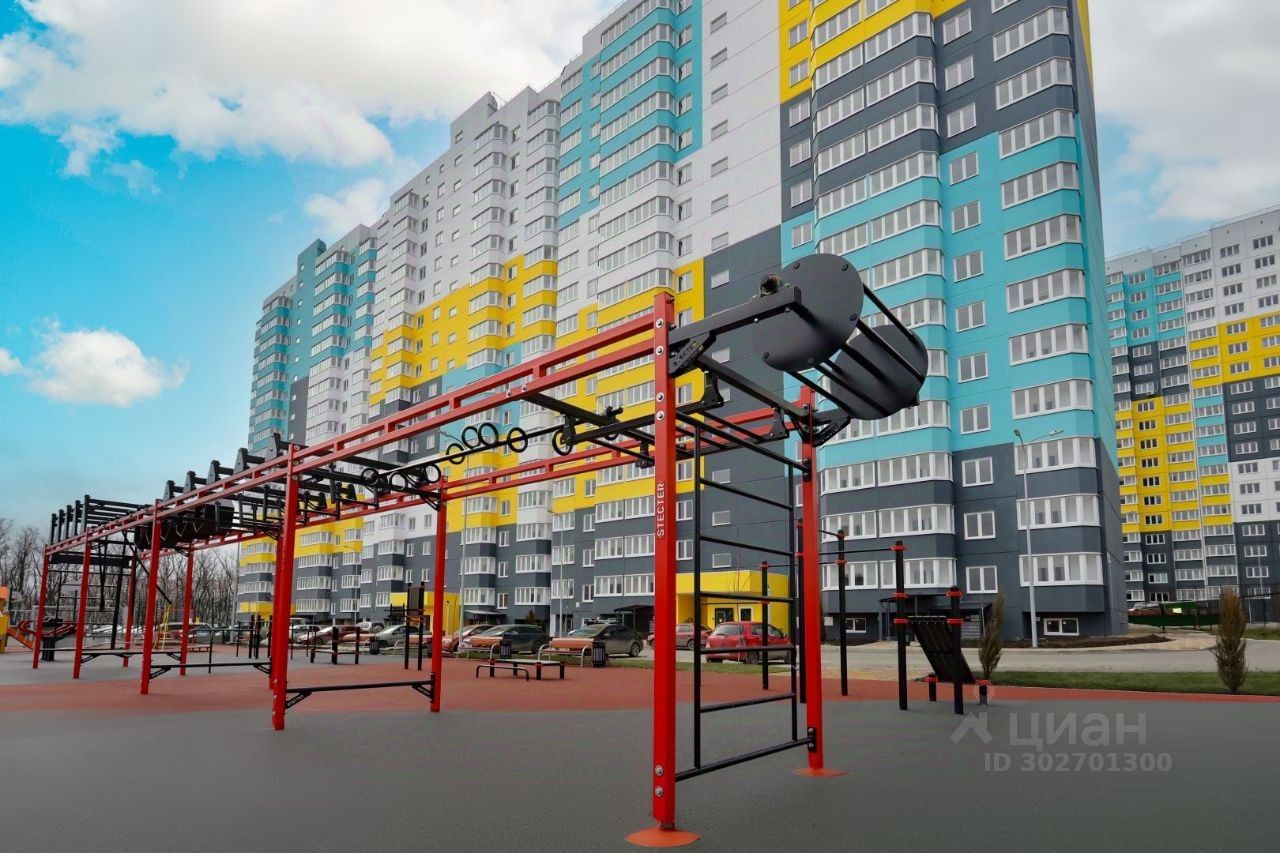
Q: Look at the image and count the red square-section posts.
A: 10